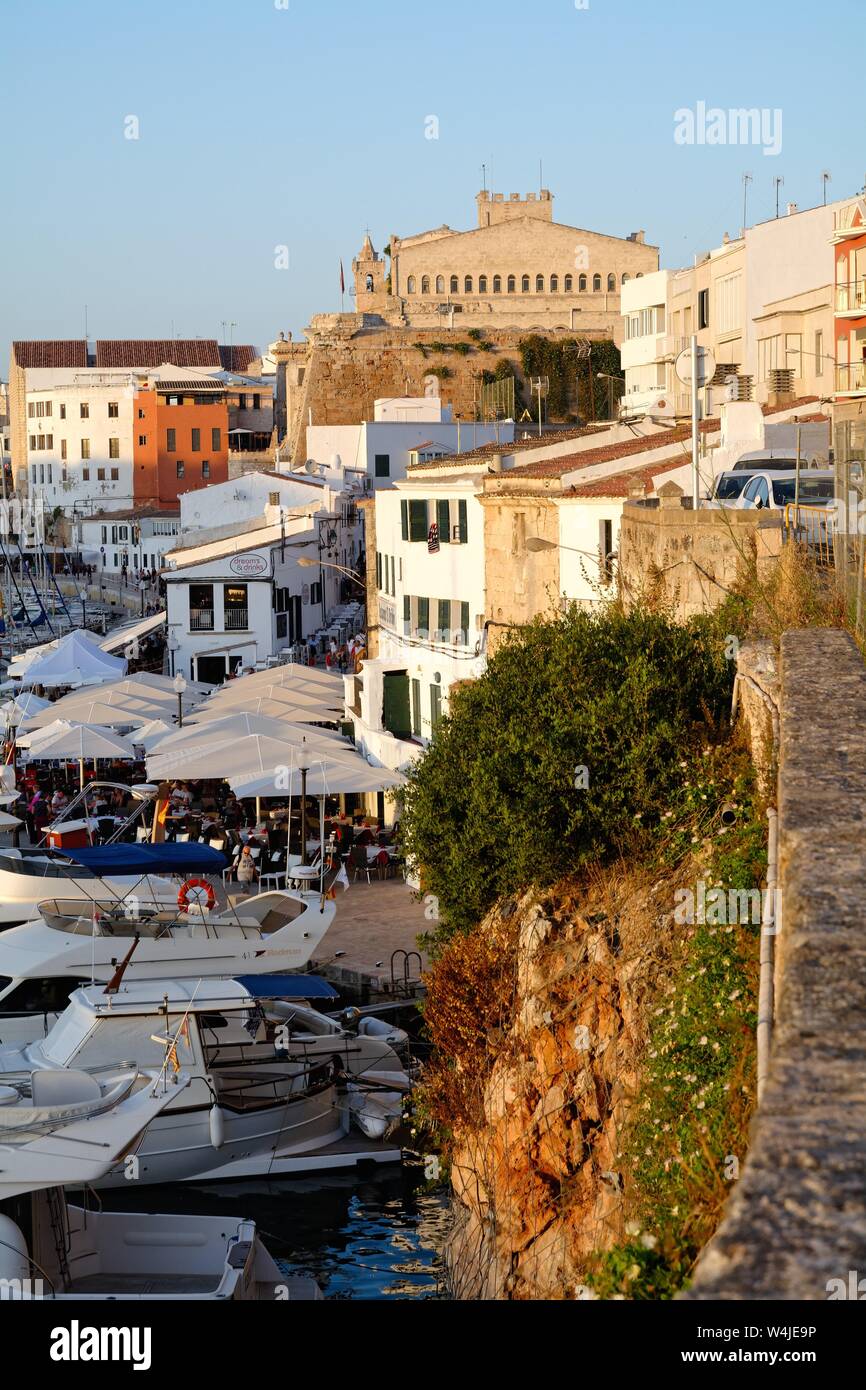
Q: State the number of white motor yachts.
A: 4